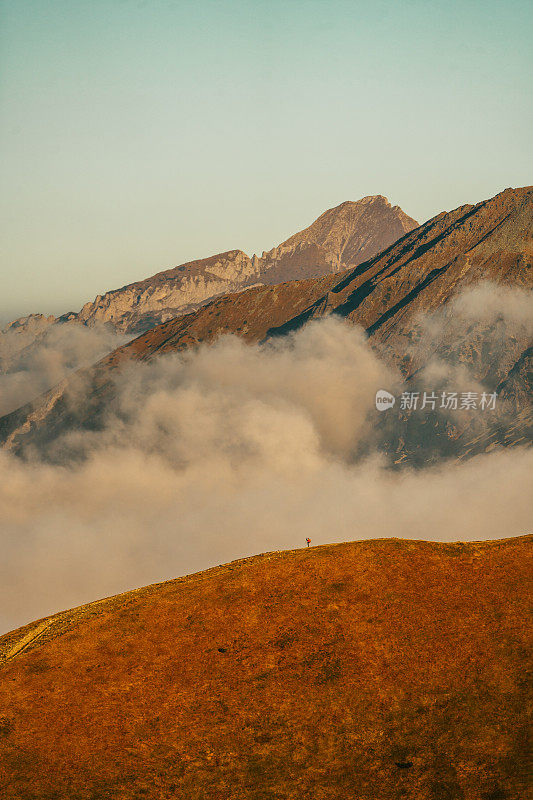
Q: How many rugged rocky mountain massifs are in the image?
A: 2